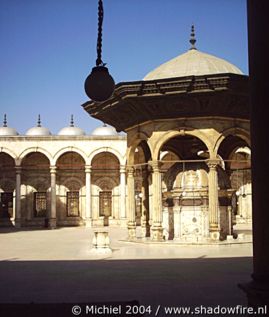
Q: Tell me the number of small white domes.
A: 4